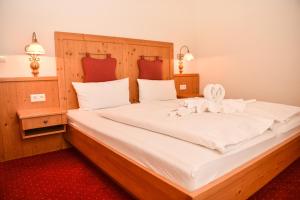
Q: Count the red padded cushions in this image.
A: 2